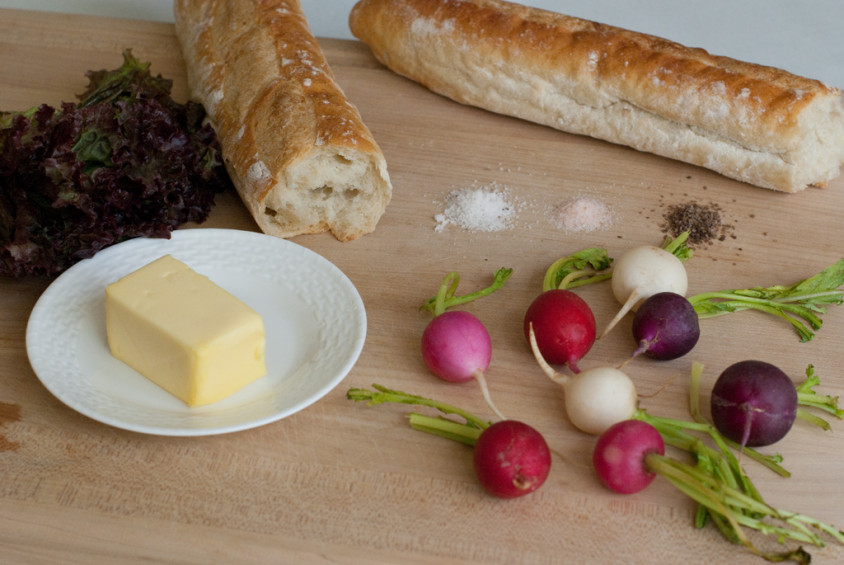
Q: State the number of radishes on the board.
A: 8